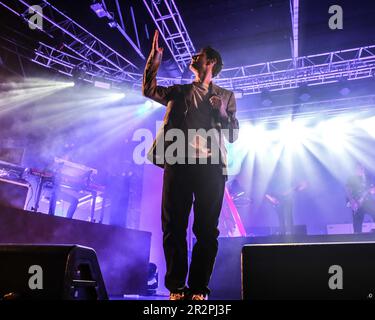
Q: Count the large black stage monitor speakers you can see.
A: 2